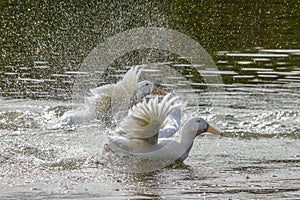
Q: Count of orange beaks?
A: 2